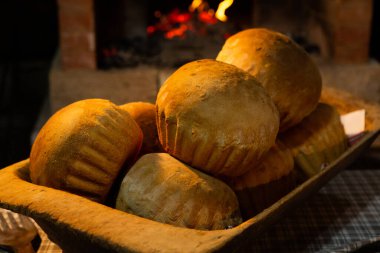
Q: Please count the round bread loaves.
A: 7